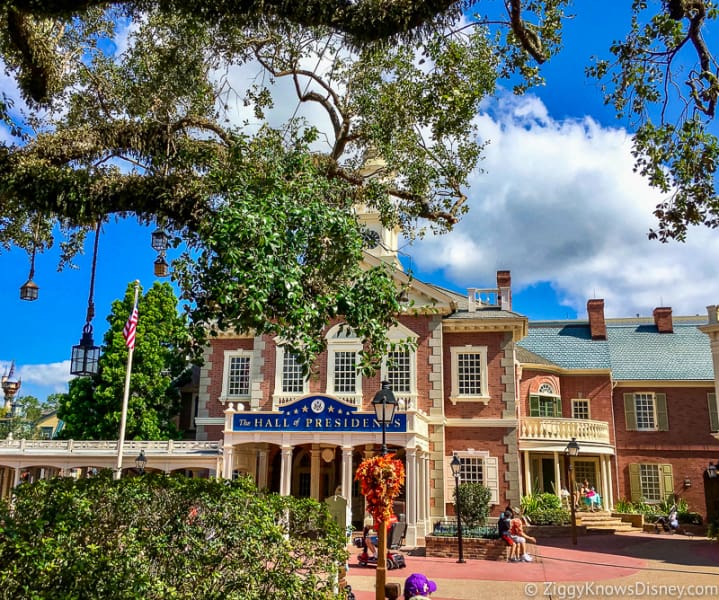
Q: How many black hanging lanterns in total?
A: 4